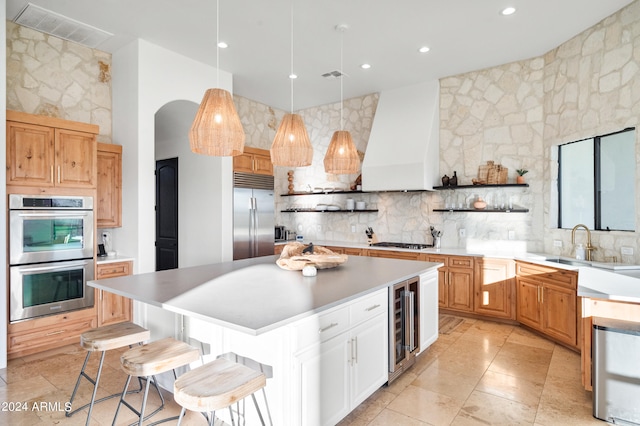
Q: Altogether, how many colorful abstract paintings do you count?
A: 0